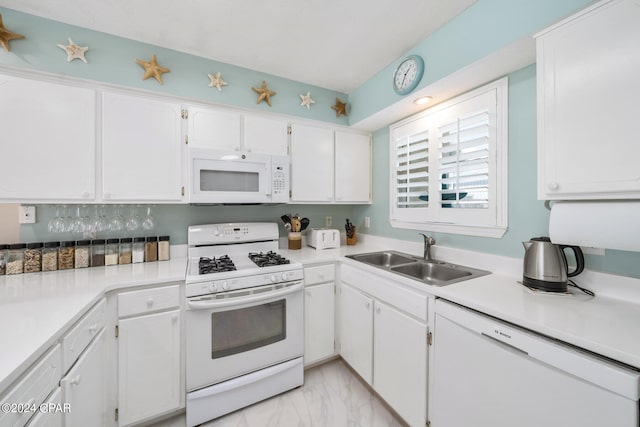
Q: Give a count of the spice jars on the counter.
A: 12